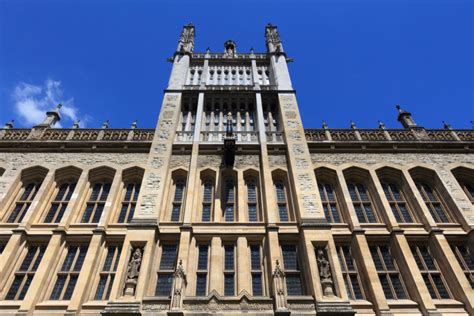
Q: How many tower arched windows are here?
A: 5